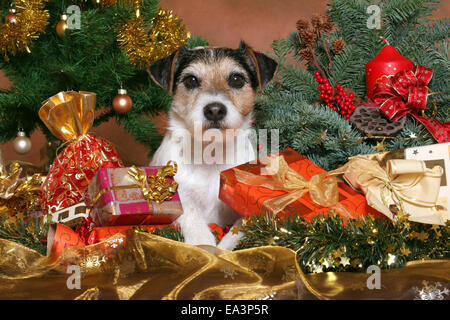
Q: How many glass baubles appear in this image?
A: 4